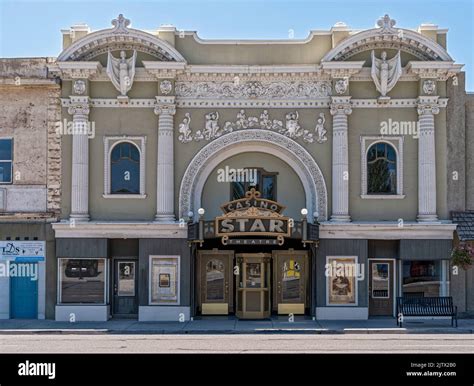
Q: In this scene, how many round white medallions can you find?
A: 4